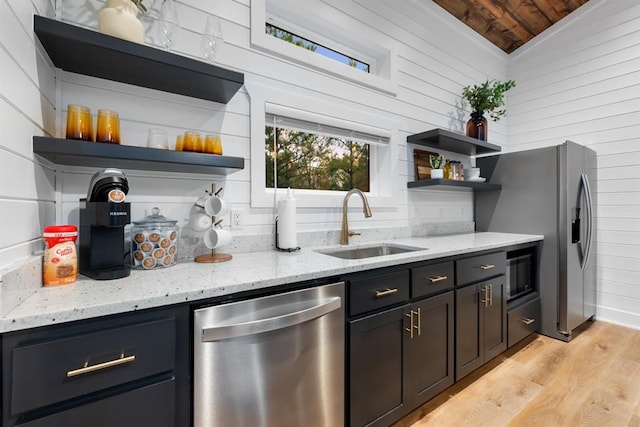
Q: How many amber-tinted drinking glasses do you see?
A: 5